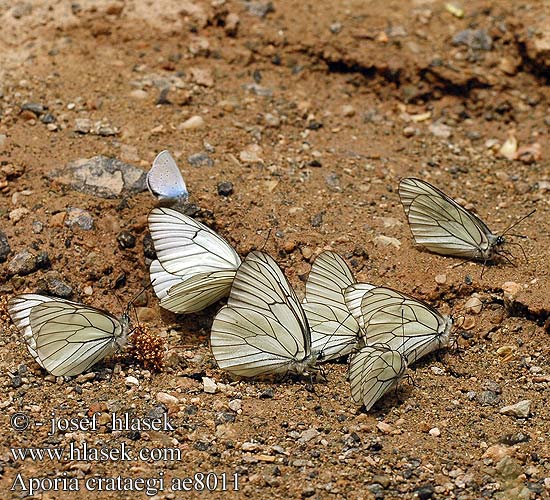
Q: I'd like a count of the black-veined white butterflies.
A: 7